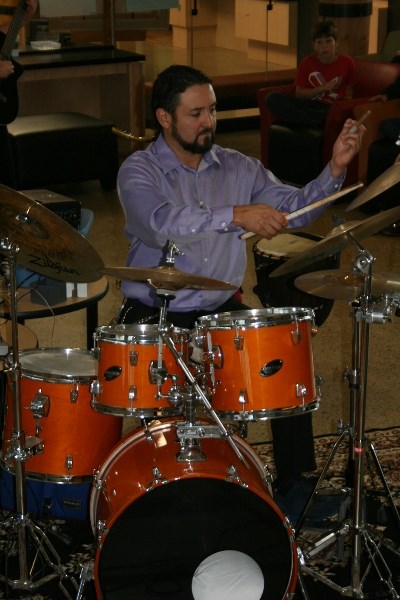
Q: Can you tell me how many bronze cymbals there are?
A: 5